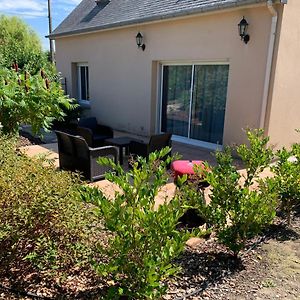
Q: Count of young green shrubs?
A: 3